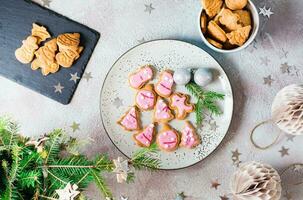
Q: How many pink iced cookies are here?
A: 9